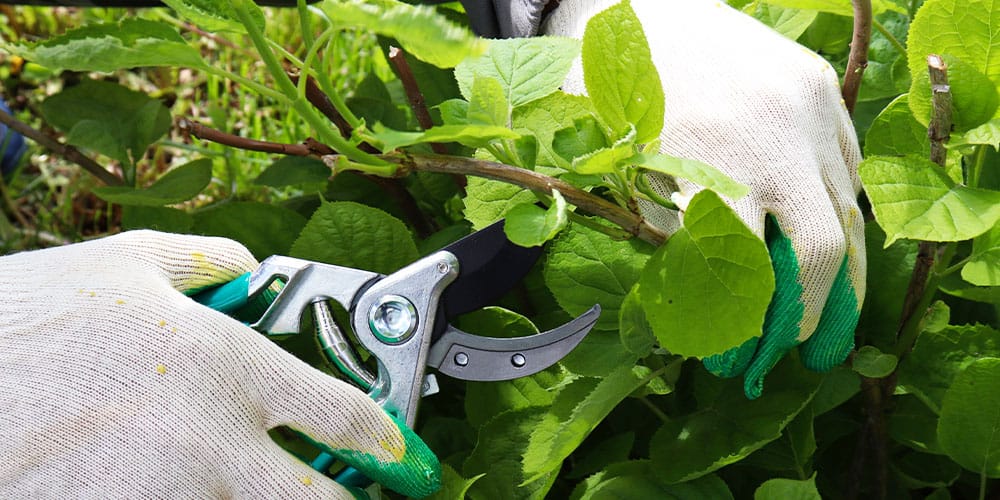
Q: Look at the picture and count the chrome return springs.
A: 1